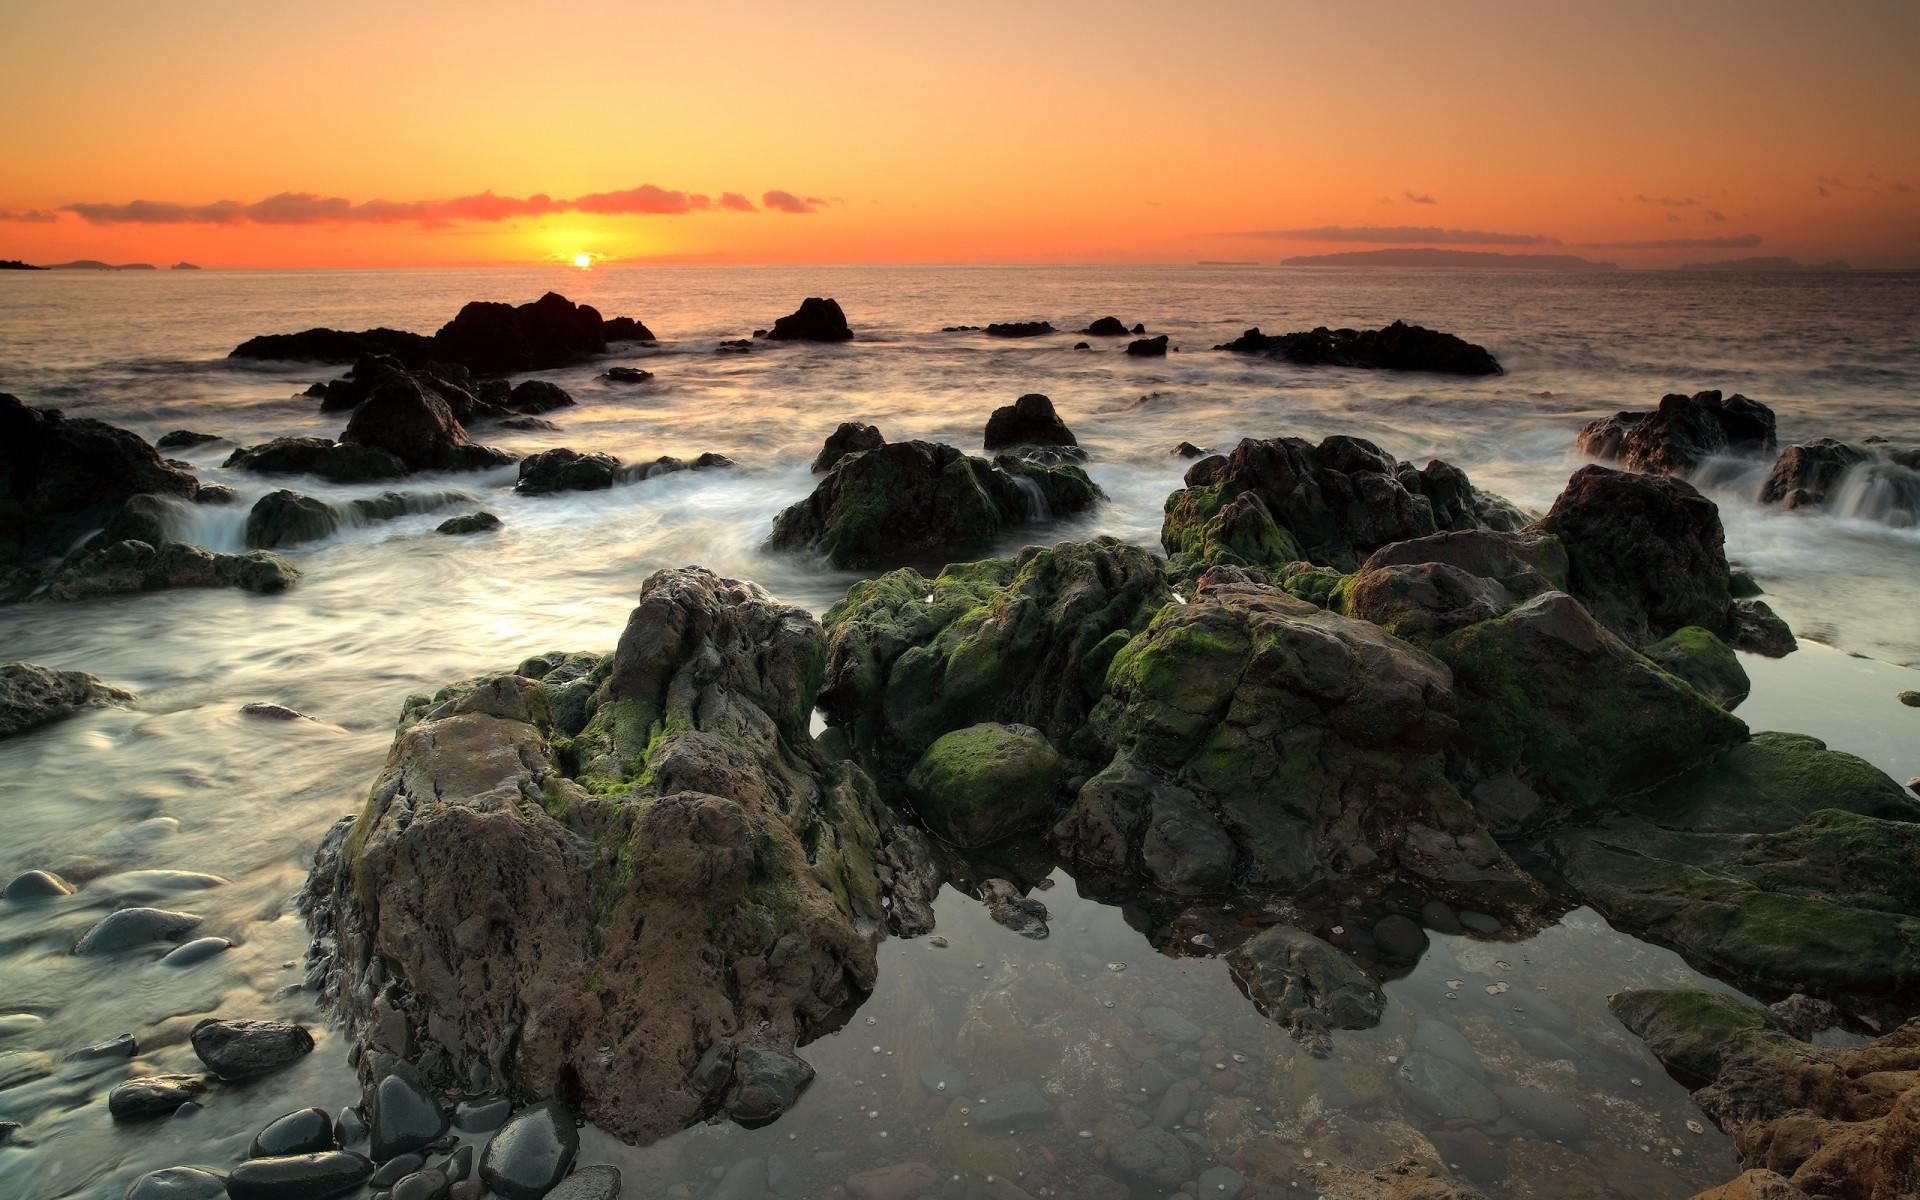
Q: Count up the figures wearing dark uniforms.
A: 0